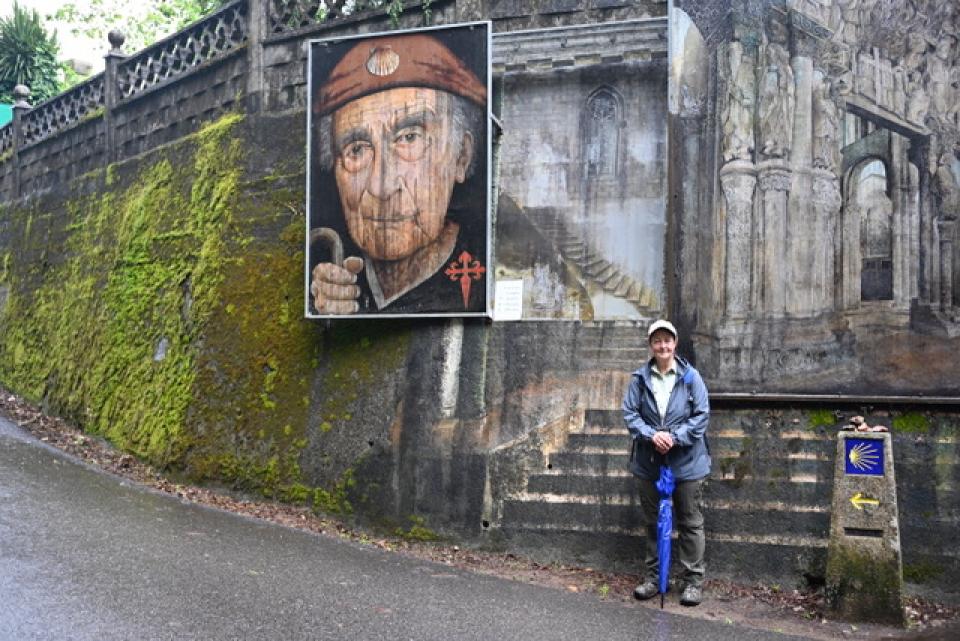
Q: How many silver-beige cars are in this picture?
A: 0